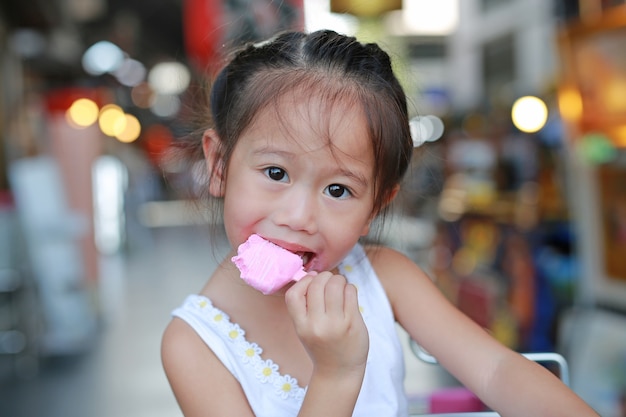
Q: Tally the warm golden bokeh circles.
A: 4